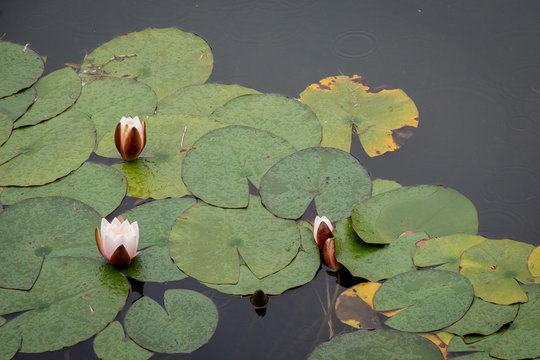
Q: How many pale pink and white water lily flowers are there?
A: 3